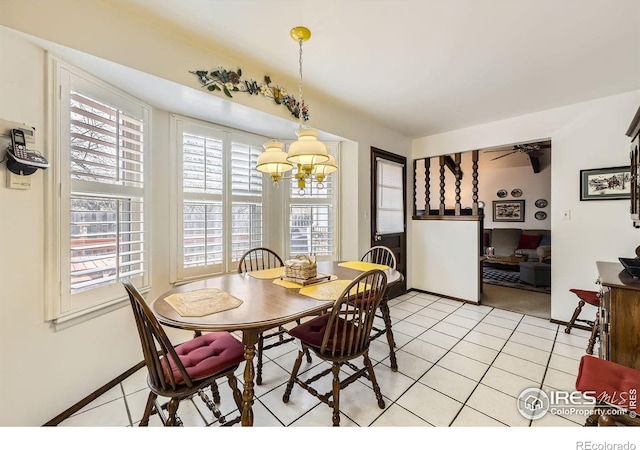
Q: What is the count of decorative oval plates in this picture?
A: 4